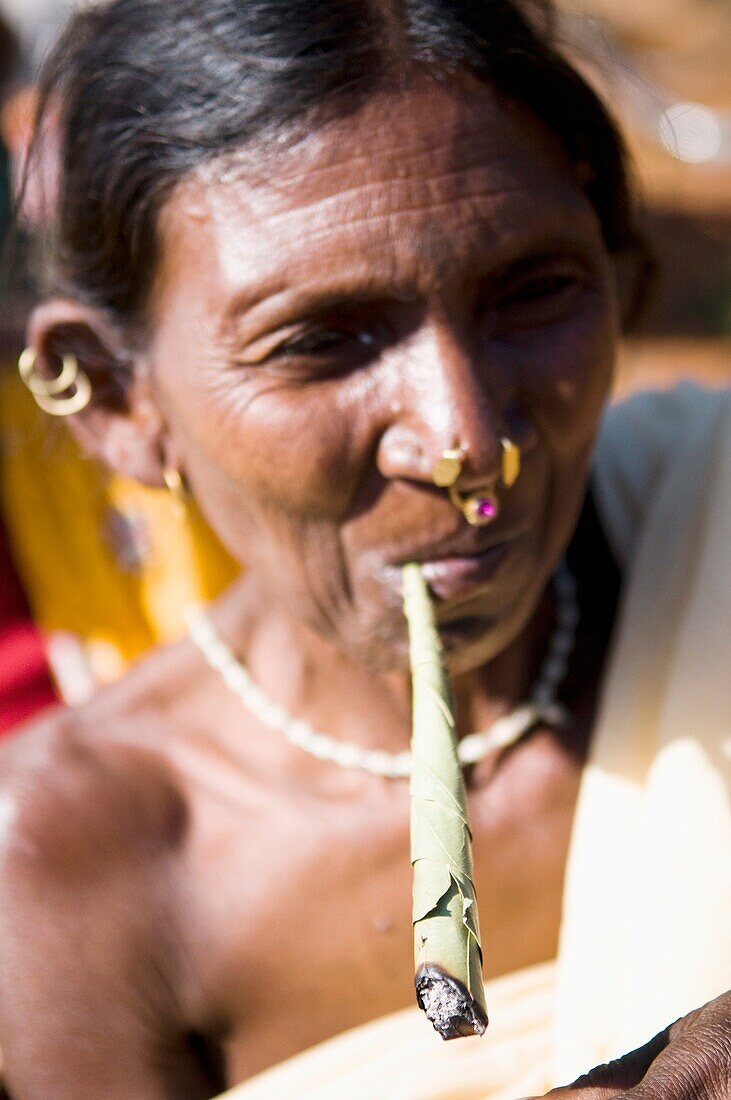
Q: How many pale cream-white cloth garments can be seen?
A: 1